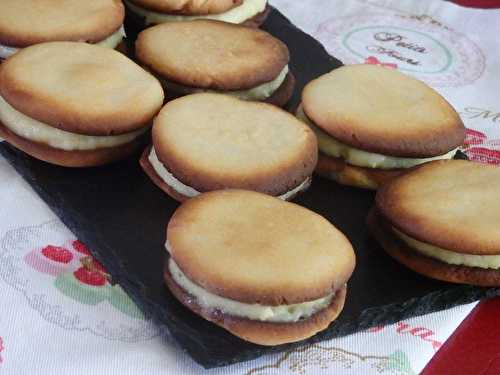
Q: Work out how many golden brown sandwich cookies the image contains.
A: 8